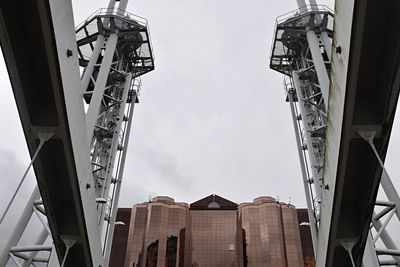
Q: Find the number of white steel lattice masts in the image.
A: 2